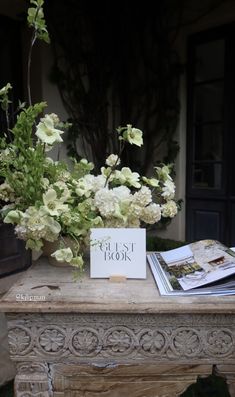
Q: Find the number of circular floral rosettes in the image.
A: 7